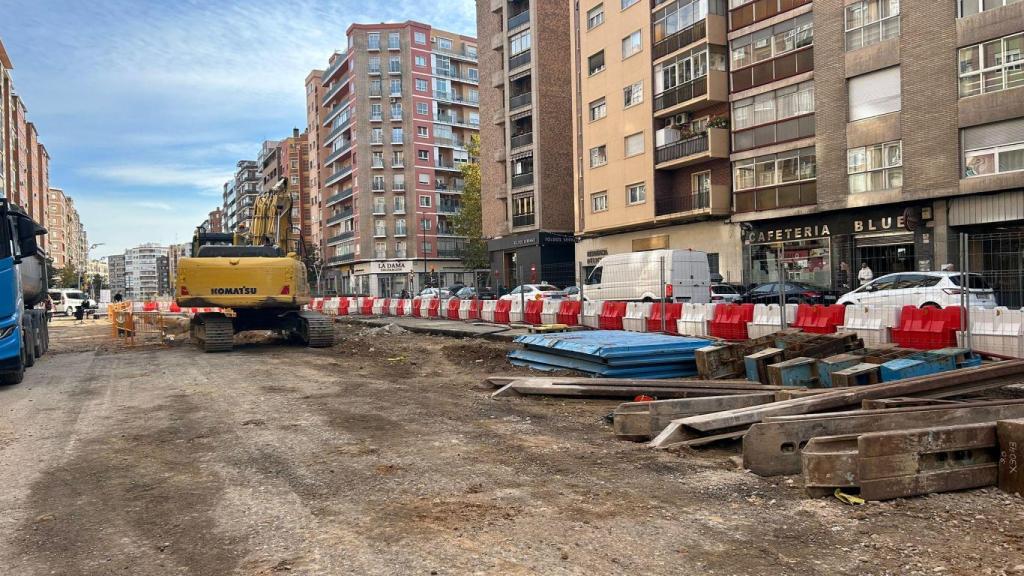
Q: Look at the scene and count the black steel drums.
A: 0